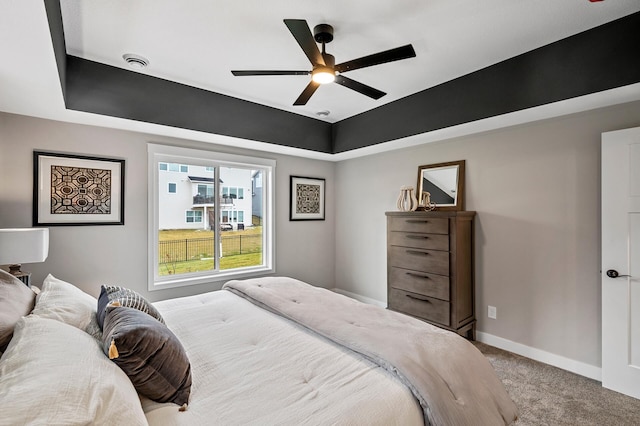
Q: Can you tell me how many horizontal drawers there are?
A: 5